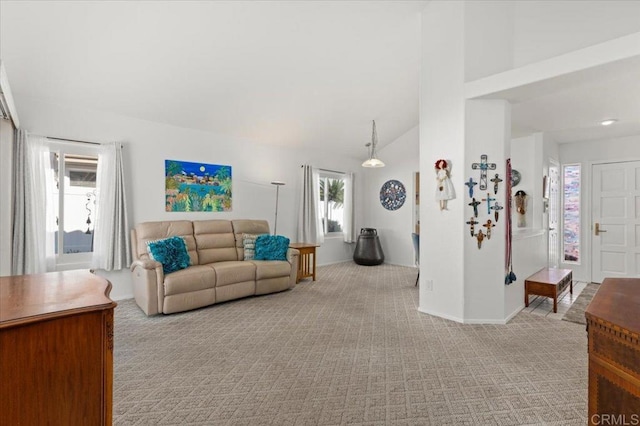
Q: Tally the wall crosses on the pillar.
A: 9